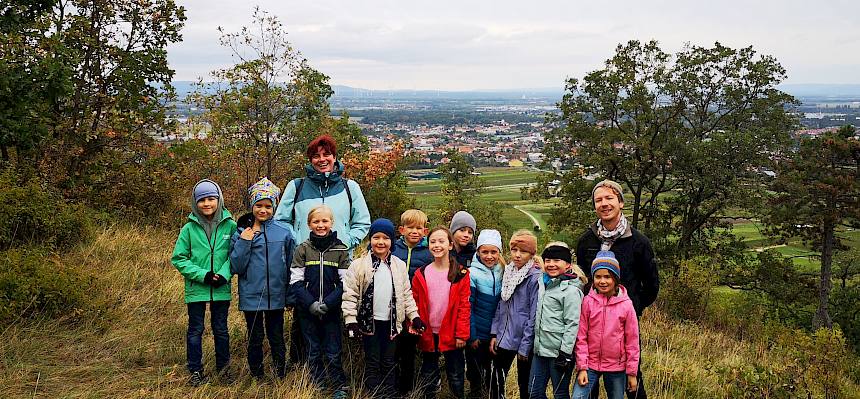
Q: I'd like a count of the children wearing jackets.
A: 11